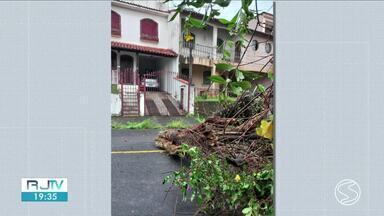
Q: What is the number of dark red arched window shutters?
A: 2